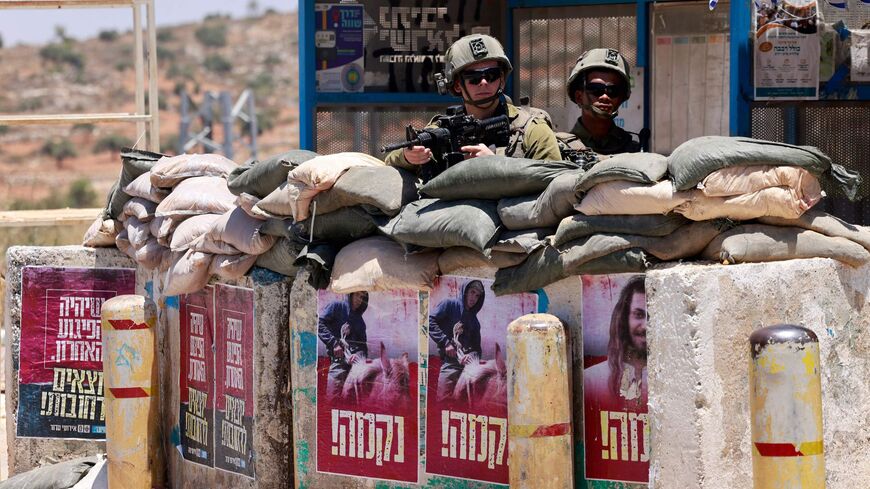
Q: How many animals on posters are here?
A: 2